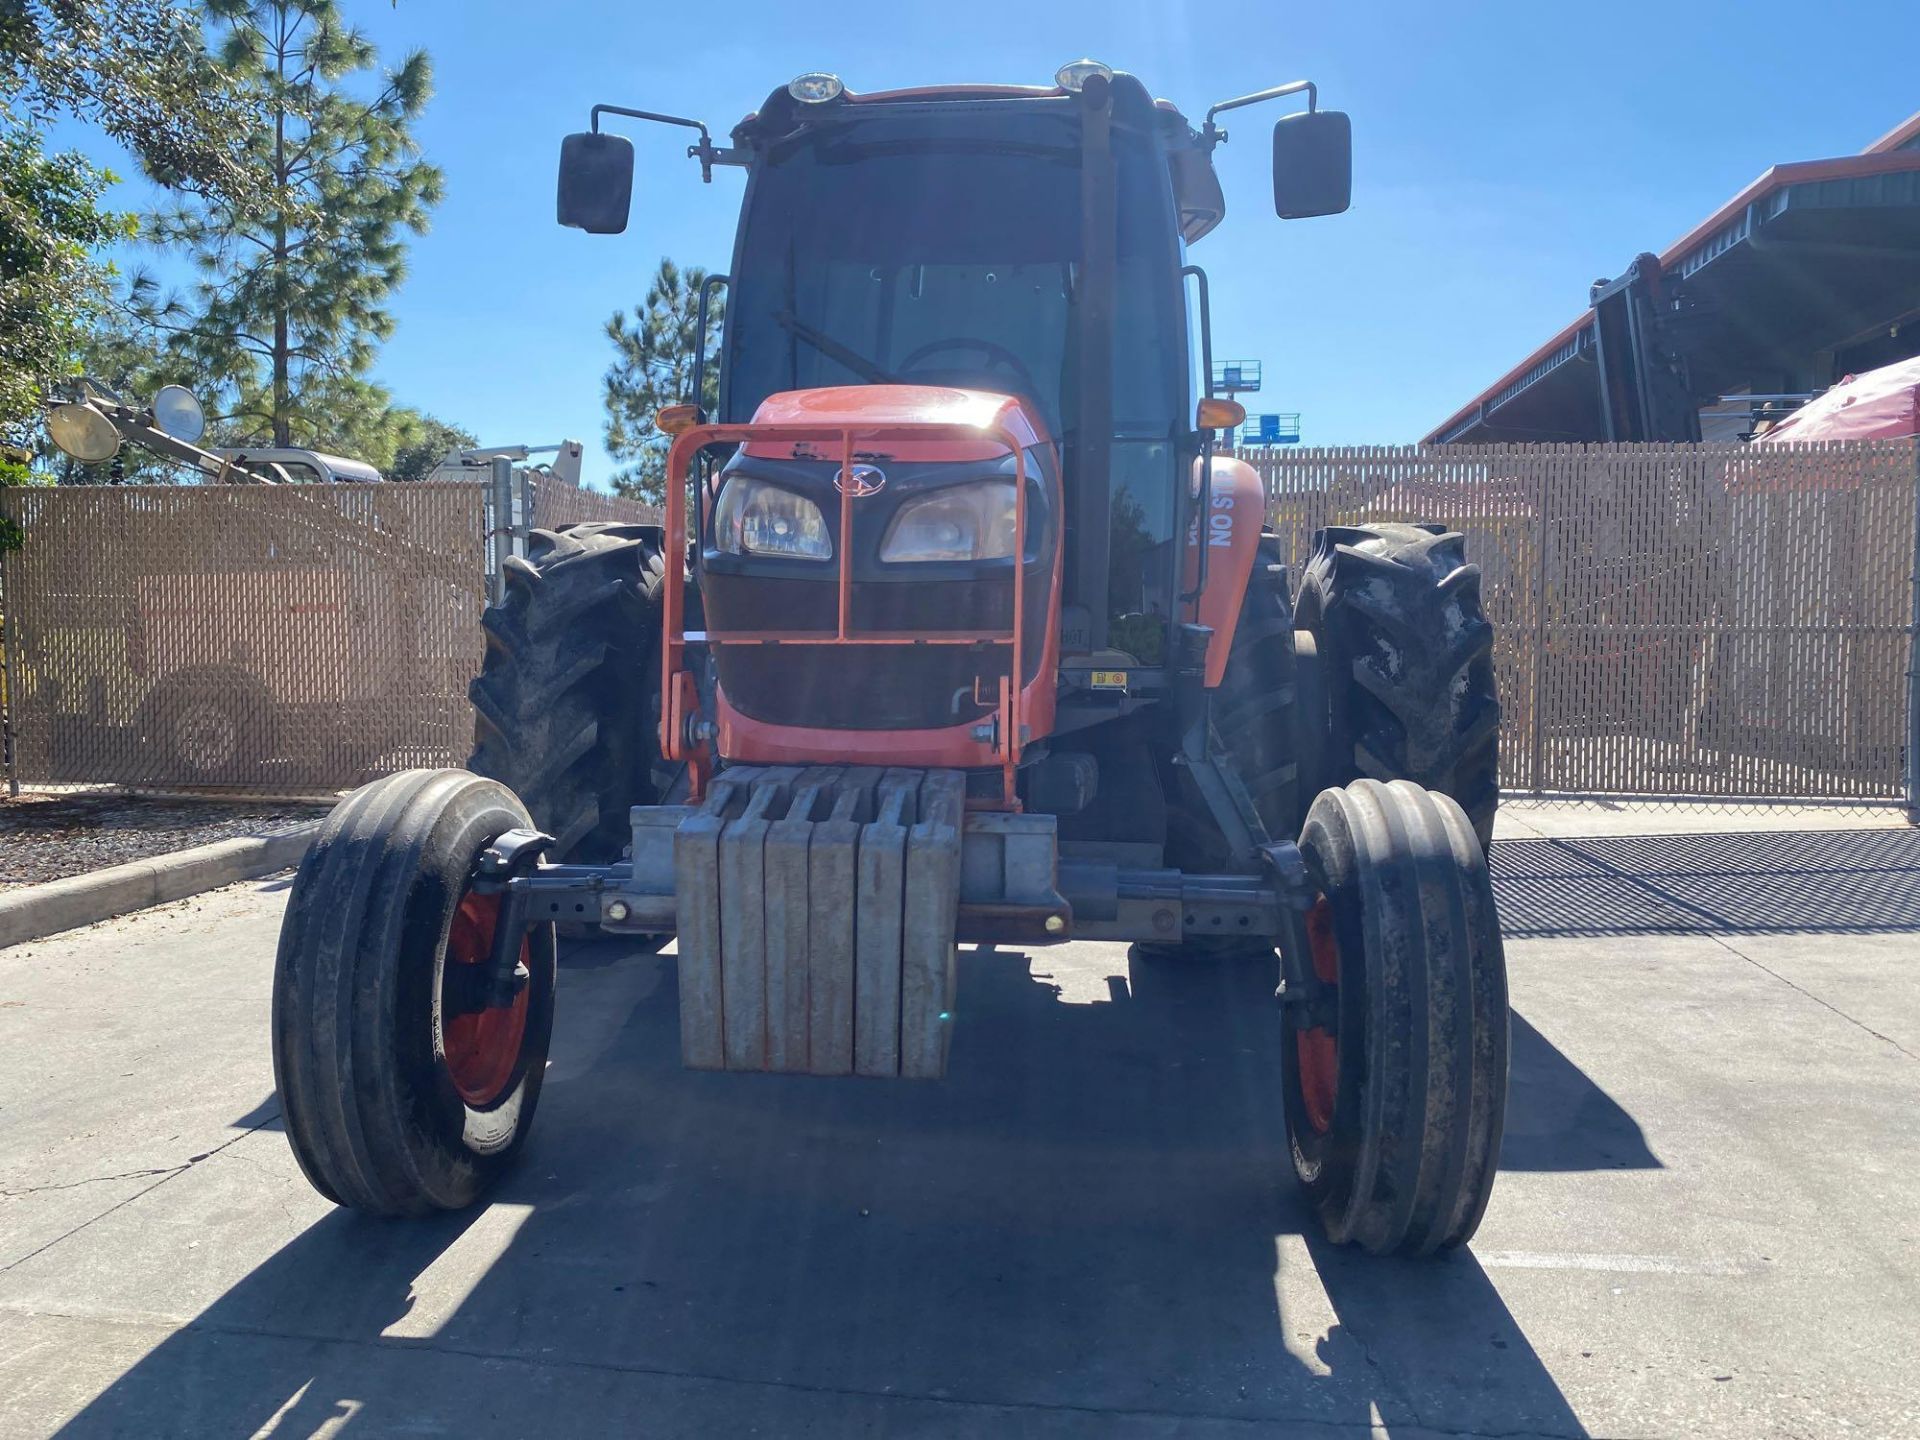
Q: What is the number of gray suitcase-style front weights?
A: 6